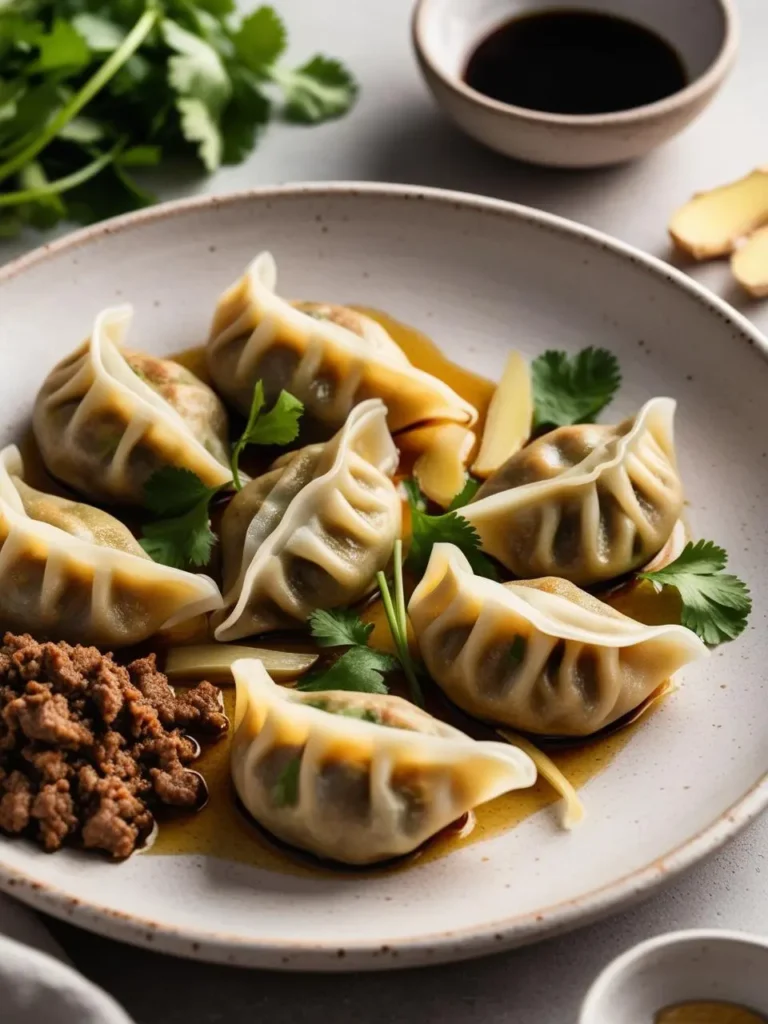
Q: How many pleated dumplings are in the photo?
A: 7